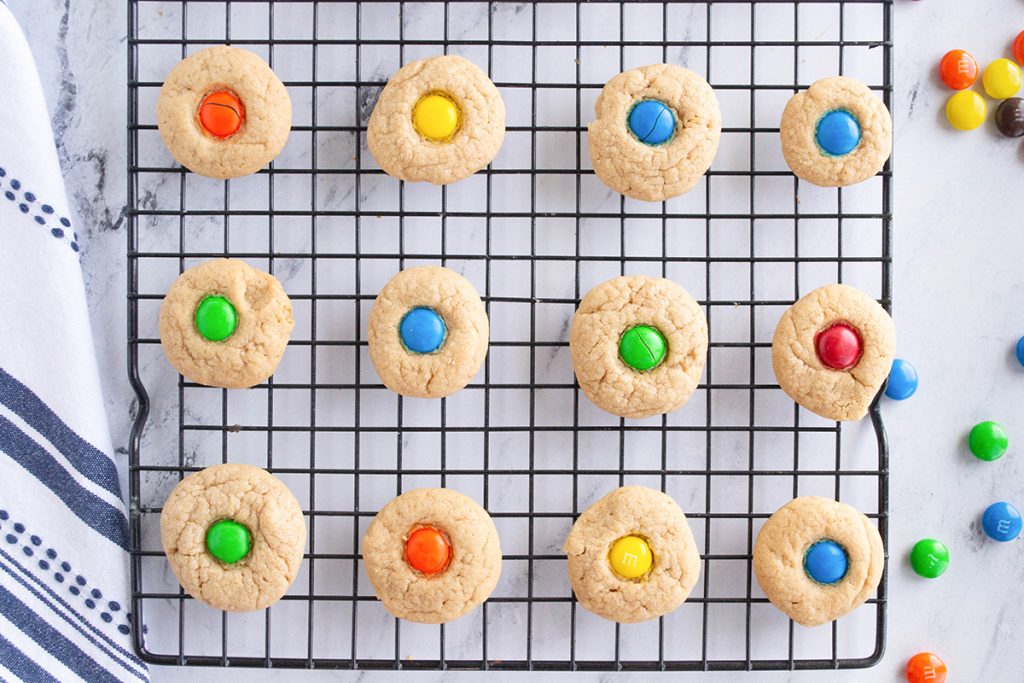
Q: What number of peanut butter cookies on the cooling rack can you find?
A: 12